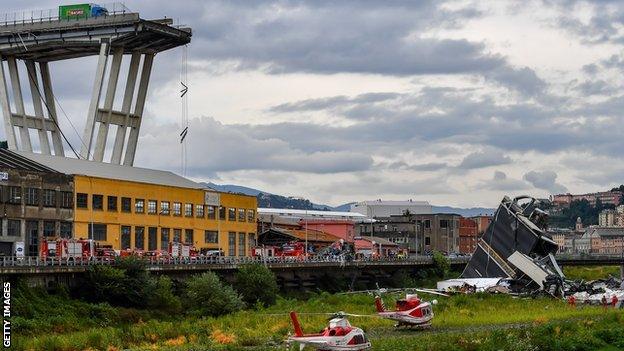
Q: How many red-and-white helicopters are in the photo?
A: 2